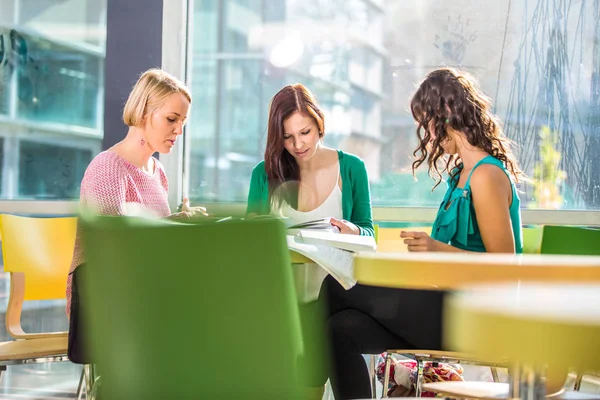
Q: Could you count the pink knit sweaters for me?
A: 1